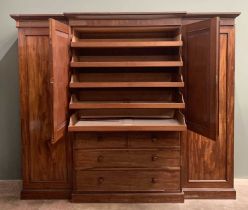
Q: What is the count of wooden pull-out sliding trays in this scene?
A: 5